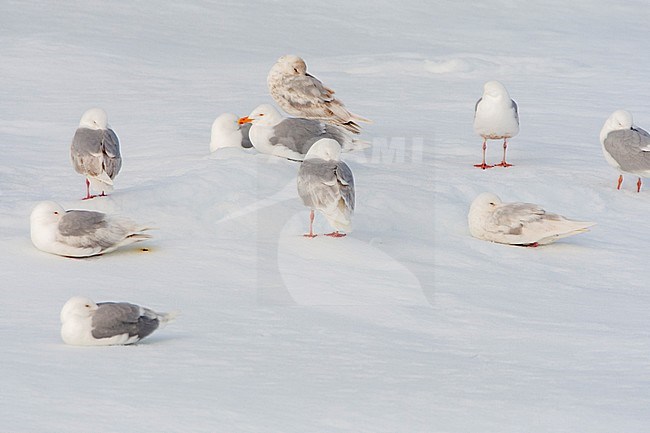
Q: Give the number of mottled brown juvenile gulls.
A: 1